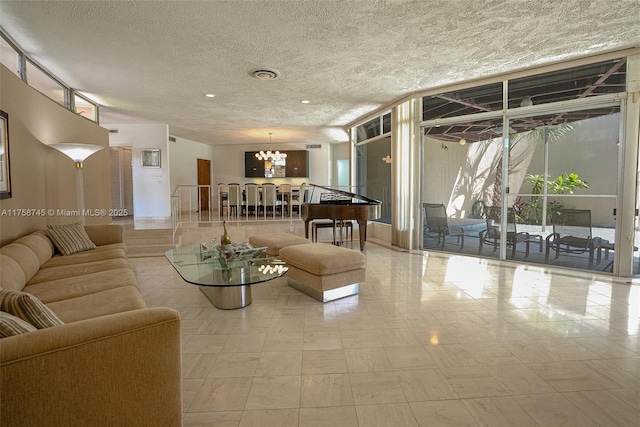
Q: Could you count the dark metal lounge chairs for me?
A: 3